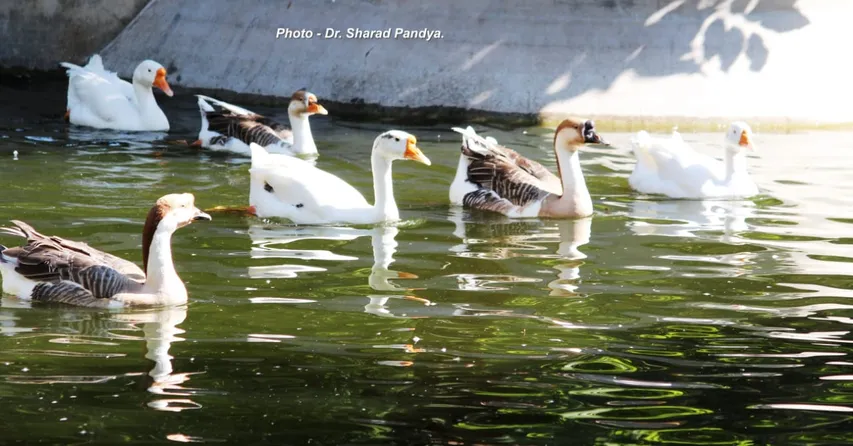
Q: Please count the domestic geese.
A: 6